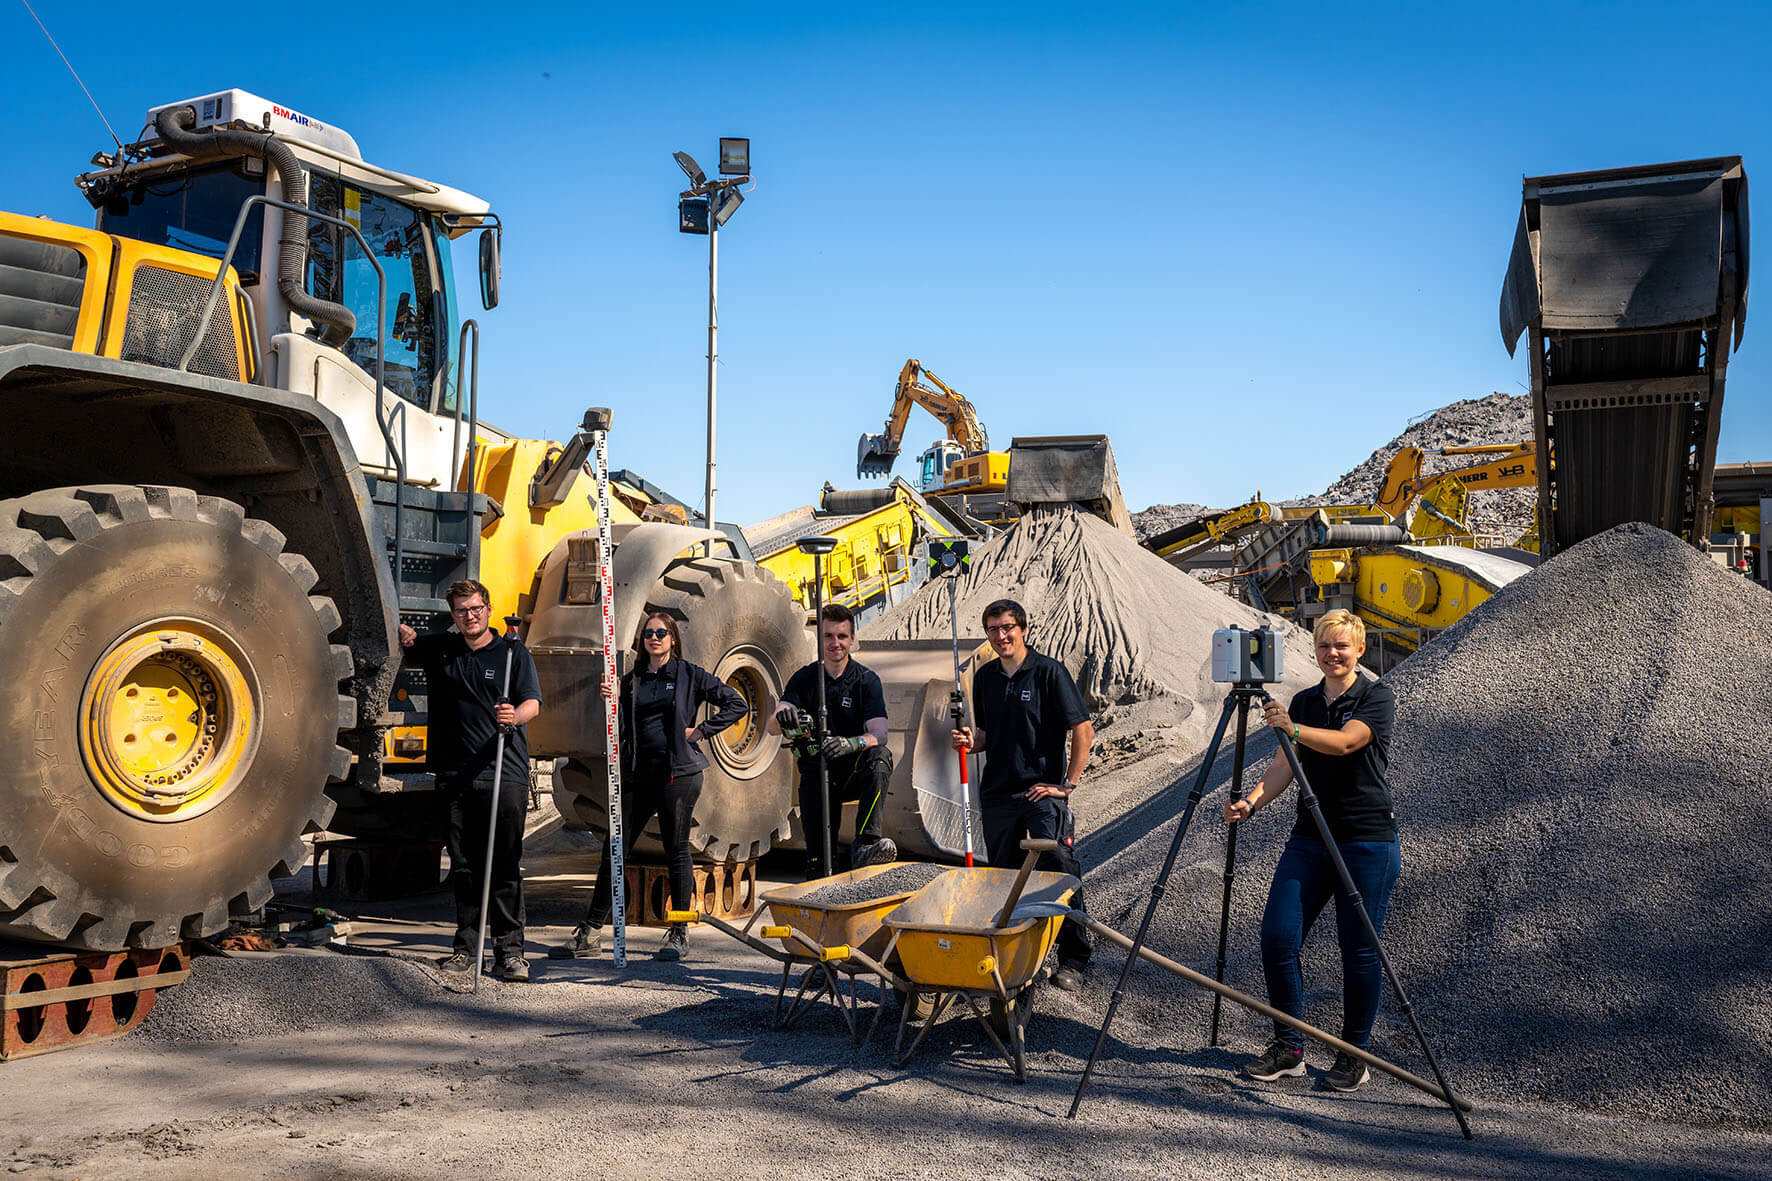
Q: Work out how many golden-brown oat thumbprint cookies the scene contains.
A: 0